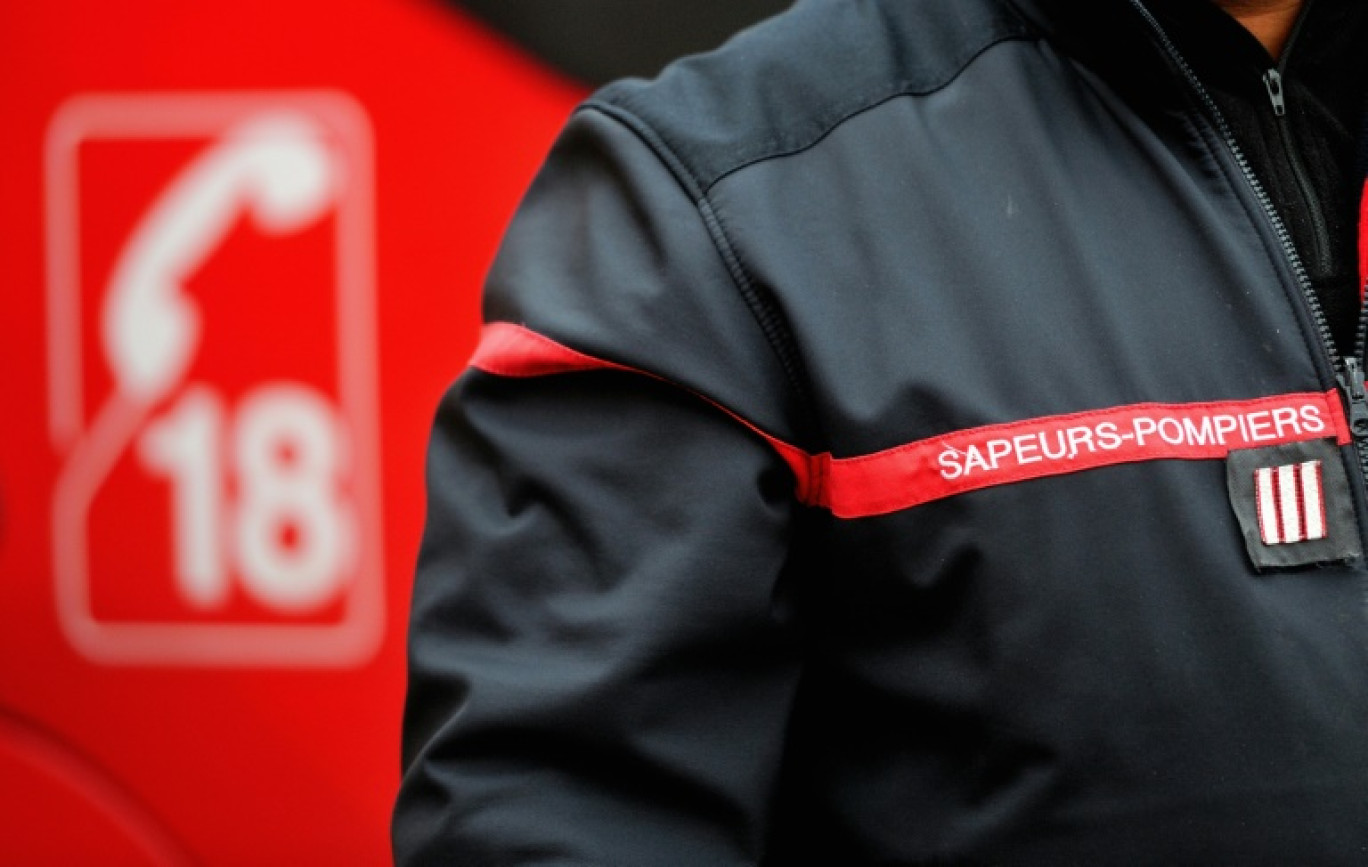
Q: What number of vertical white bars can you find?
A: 3